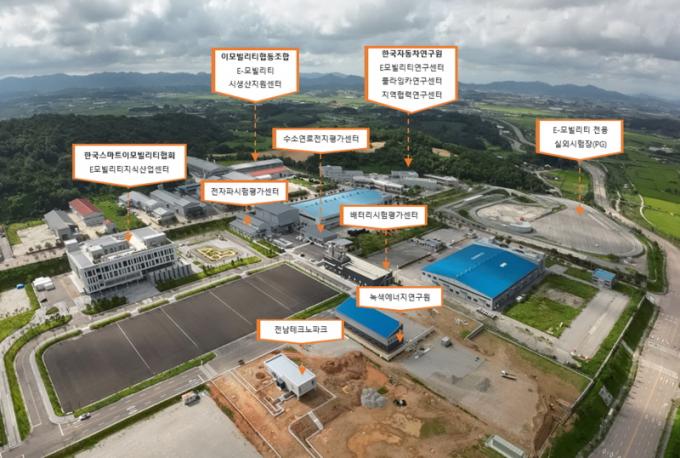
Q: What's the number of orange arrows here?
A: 9